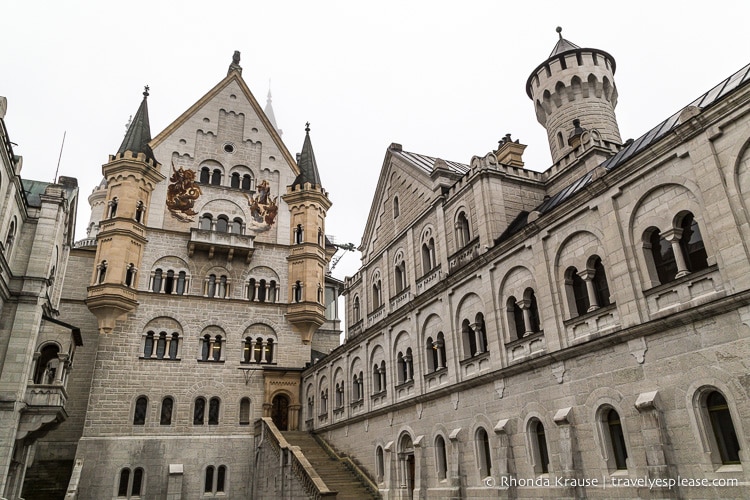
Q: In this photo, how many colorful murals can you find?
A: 2